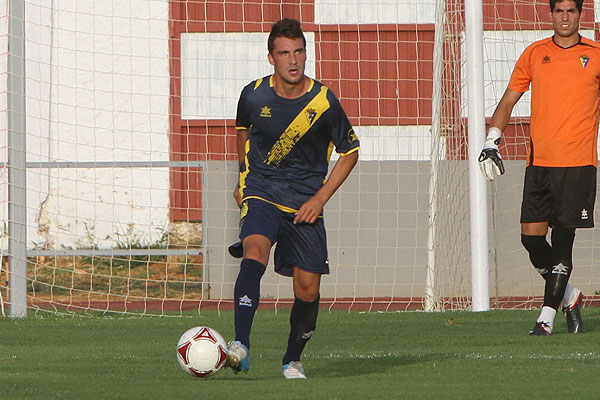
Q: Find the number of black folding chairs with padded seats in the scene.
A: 0